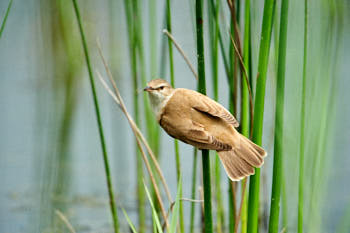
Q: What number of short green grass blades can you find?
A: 3